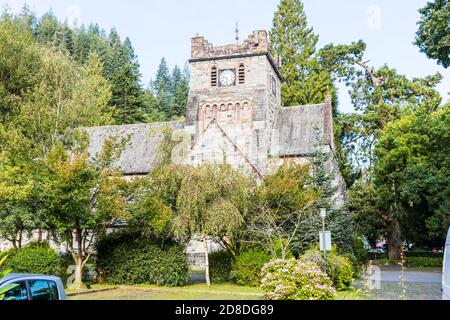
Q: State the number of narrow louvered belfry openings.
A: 2